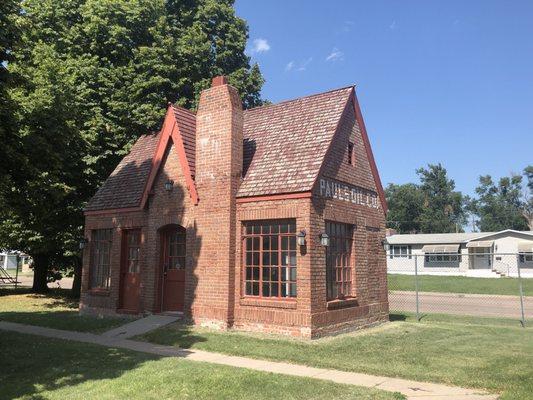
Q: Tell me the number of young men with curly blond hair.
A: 0